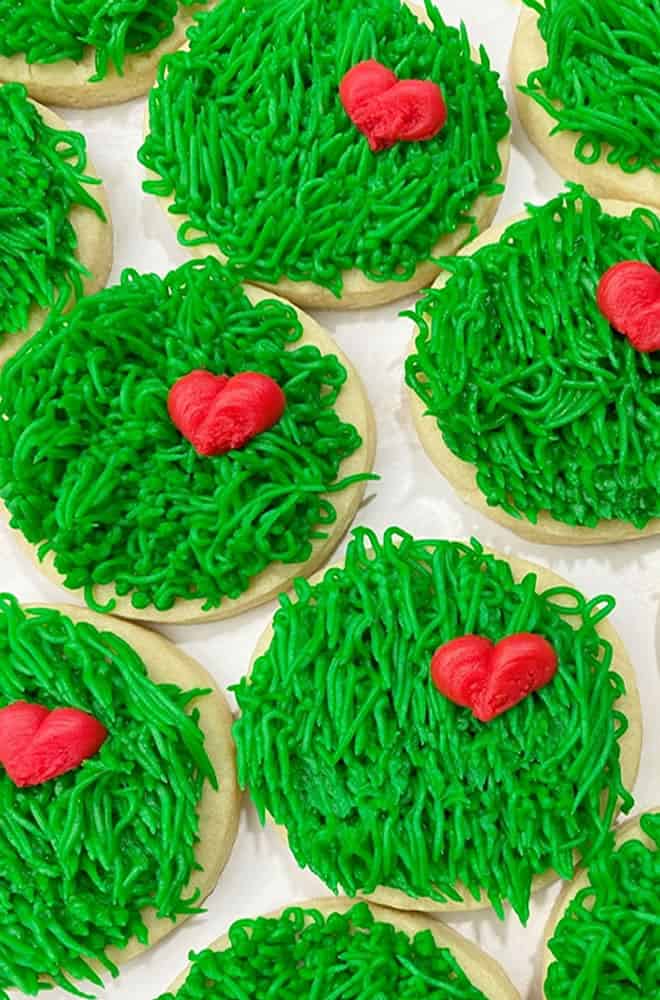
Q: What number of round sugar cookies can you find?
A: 10